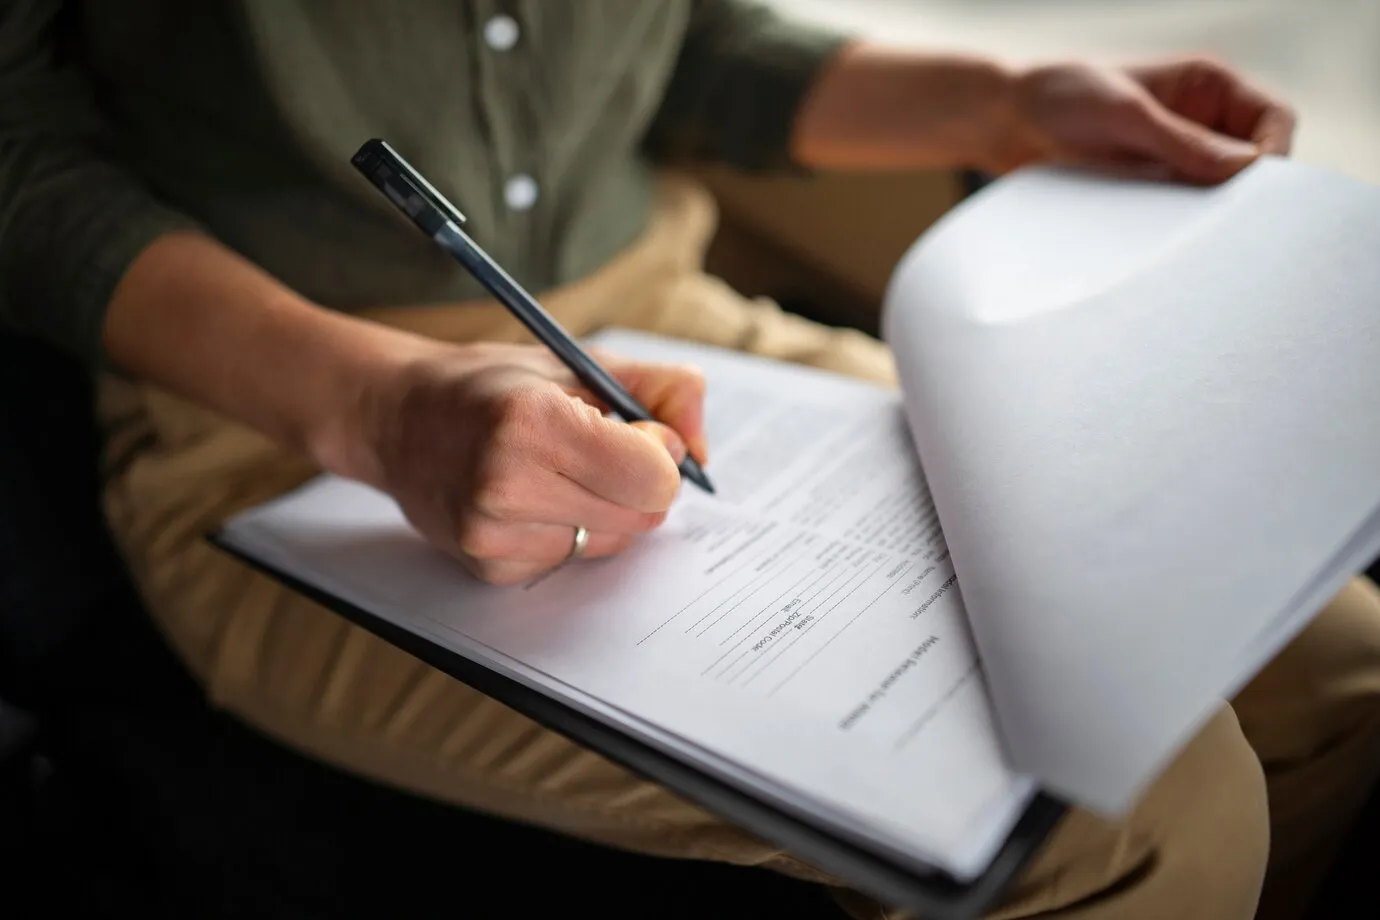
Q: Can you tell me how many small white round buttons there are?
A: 2